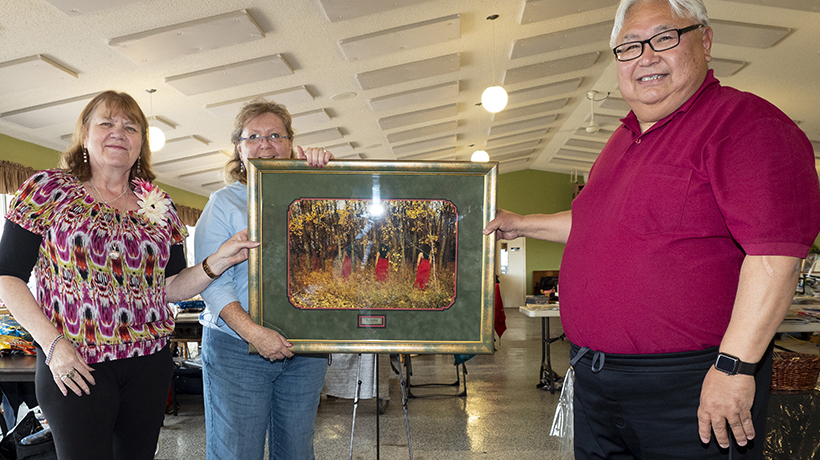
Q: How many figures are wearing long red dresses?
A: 3